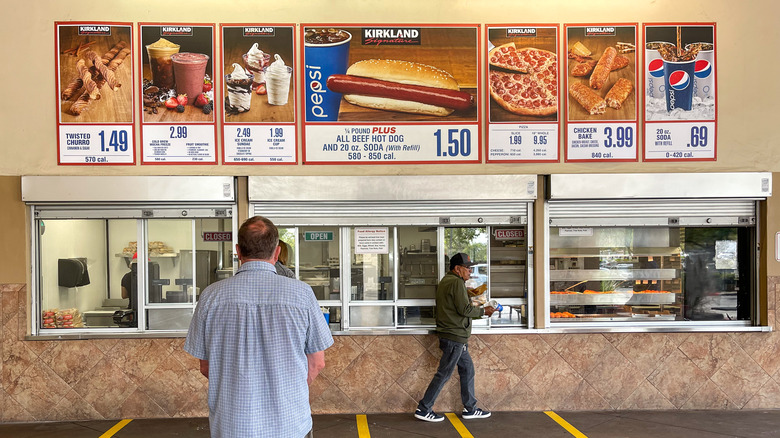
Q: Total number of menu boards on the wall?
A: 7